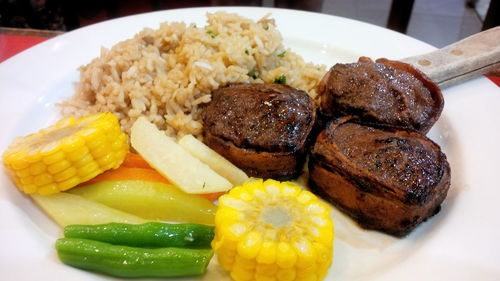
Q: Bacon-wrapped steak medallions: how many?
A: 3